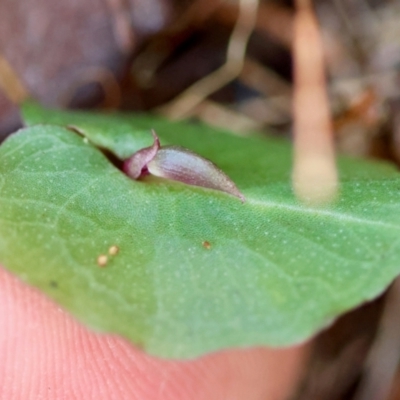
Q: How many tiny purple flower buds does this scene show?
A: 1